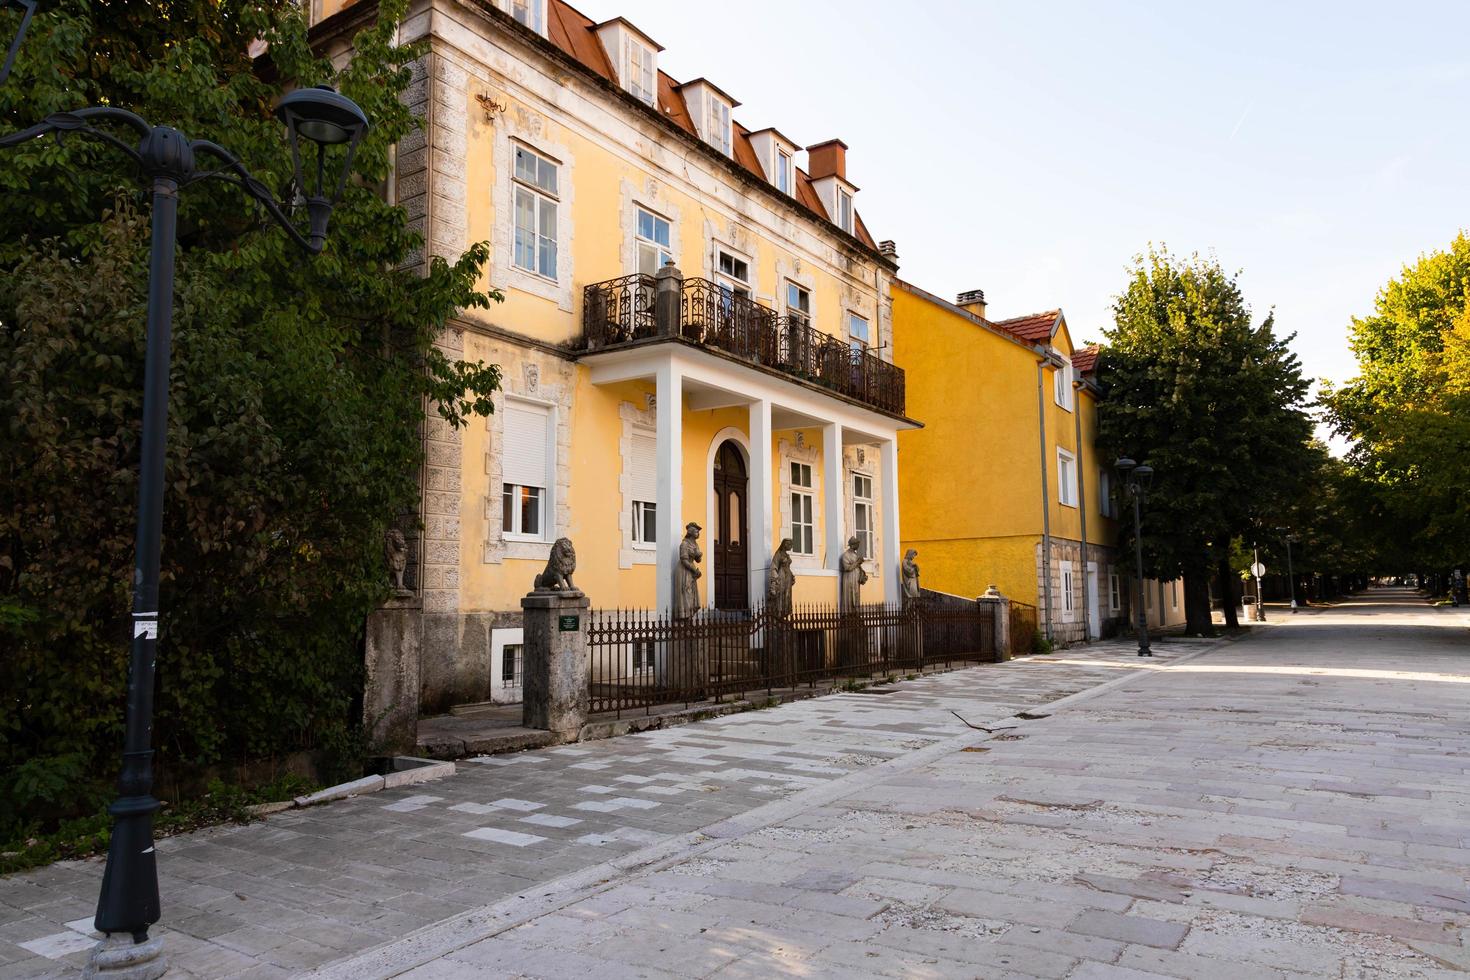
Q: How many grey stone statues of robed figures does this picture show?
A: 4